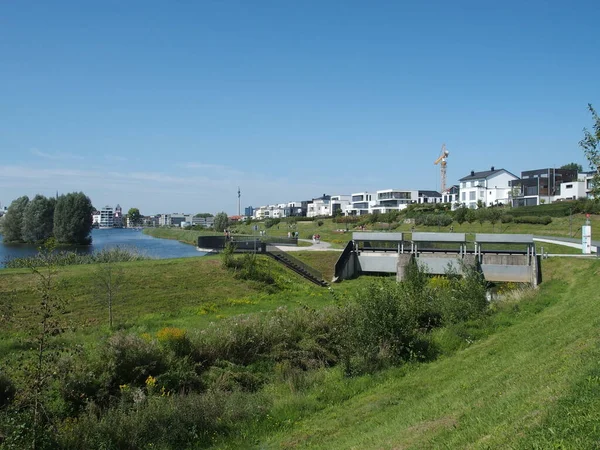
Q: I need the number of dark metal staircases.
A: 1